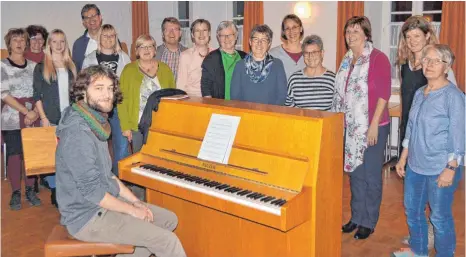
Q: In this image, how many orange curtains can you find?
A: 4